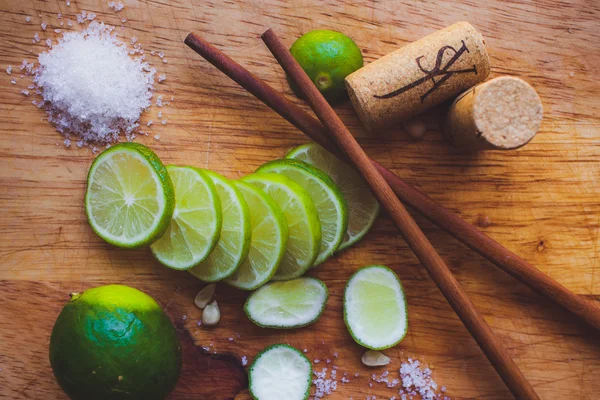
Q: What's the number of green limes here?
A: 2